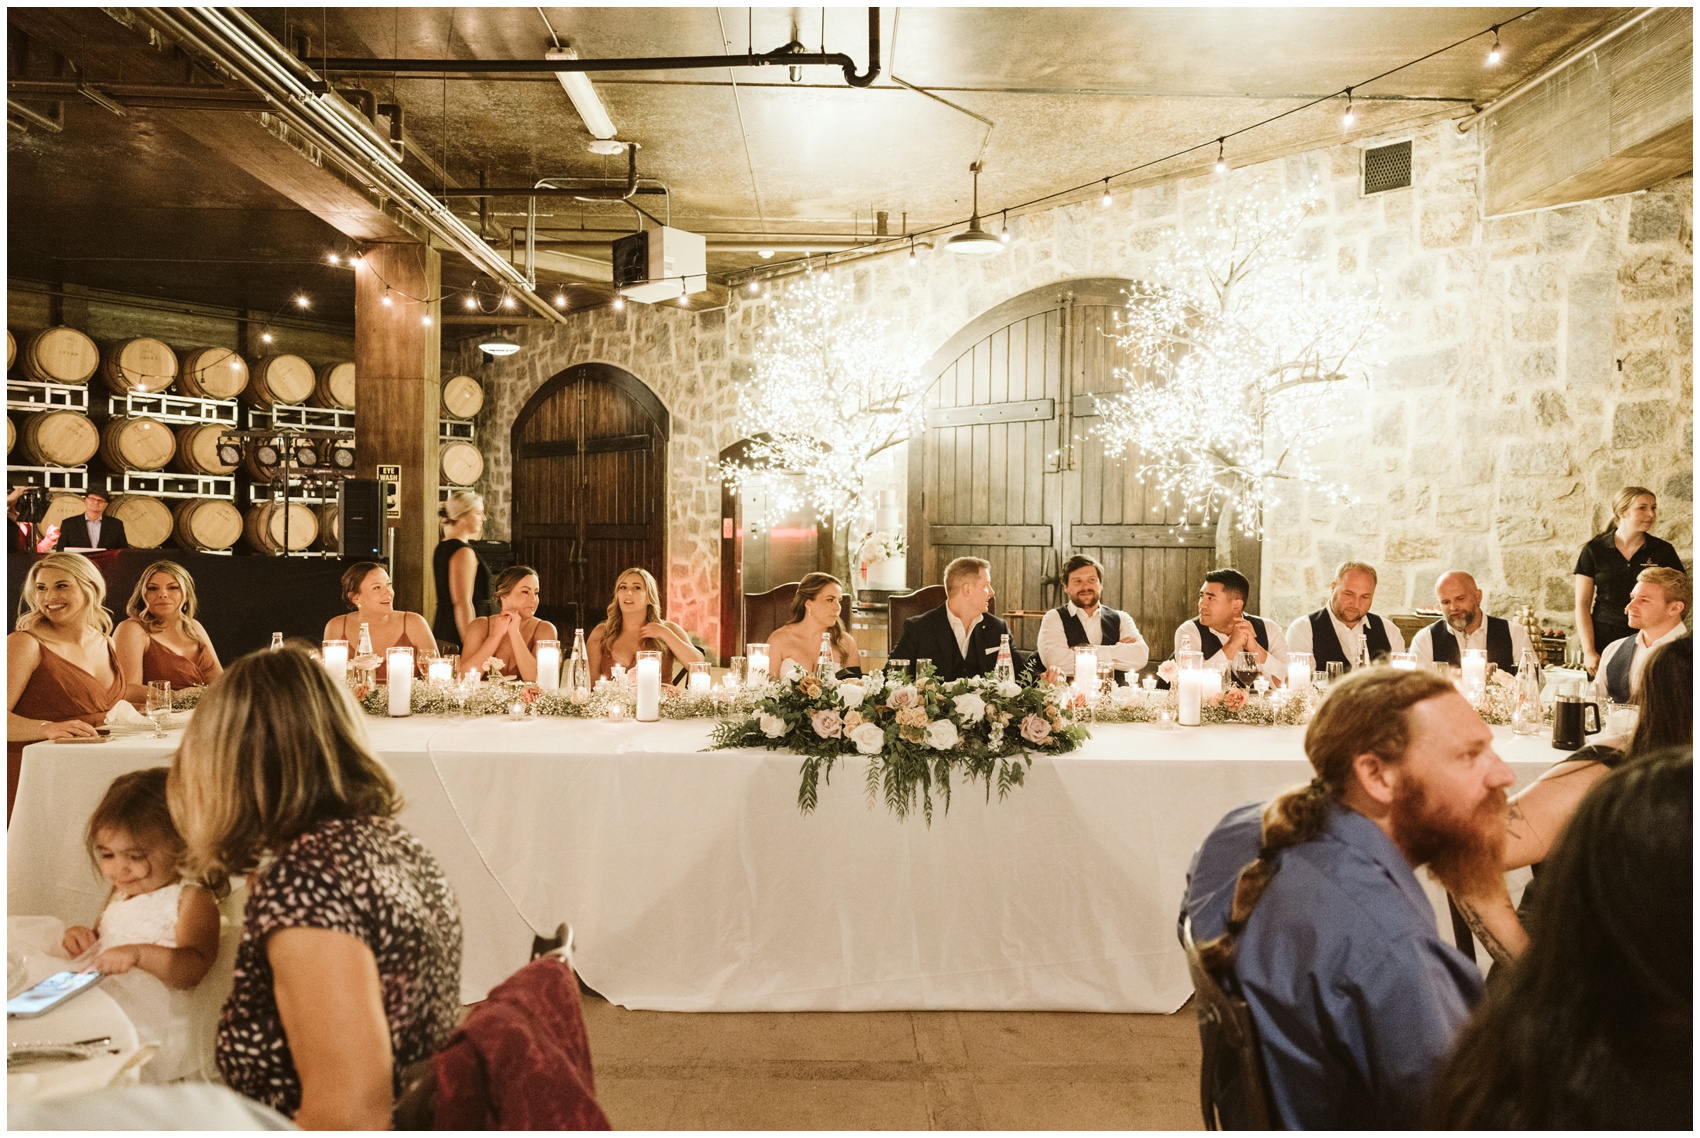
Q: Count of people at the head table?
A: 12